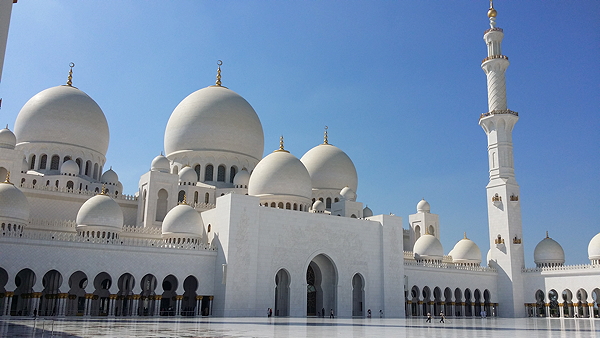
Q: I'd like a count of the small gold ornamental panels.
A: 4